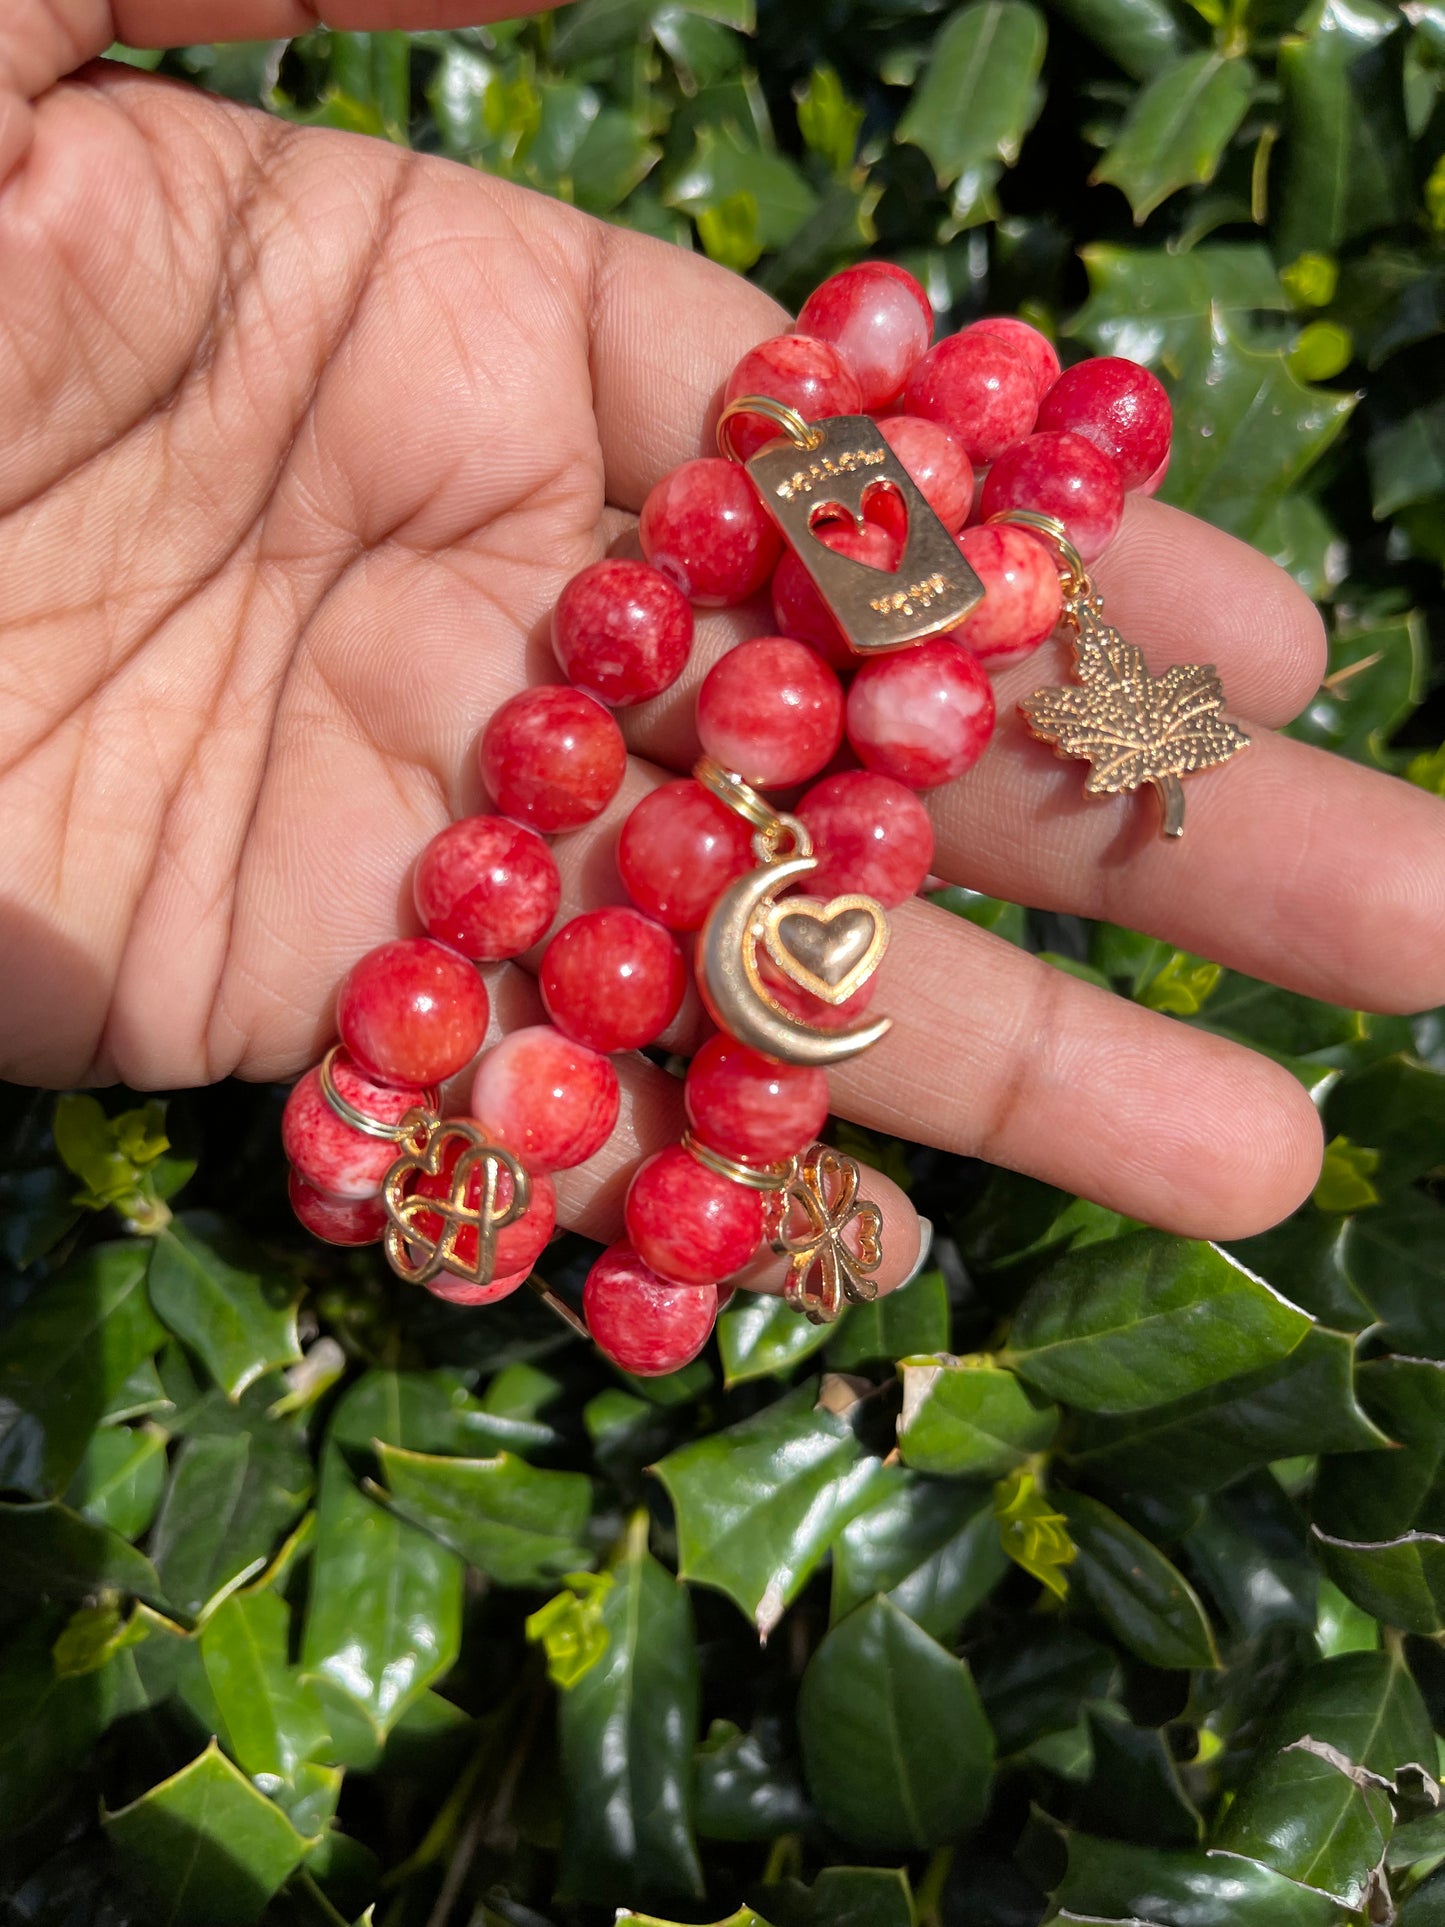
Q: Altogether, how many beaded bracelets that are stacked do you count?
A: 3